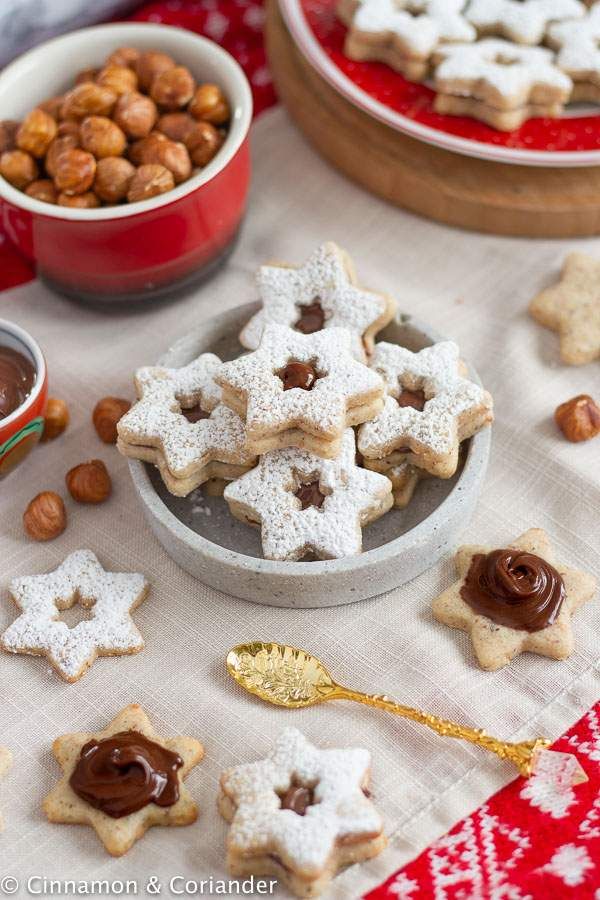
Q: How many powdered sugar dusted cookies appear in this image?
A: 11